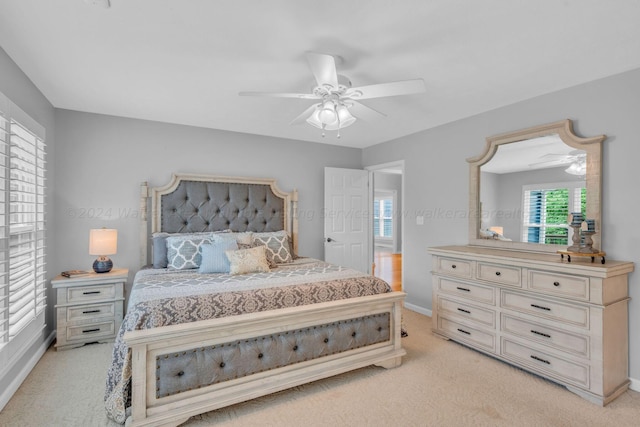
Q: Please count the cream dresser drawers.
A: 9